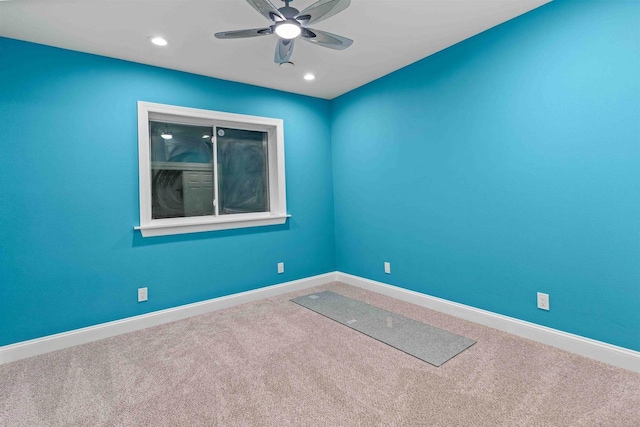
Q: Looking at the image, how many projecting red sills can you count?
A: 0